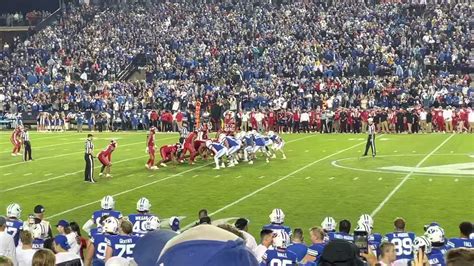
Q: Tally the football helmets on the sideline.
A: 13